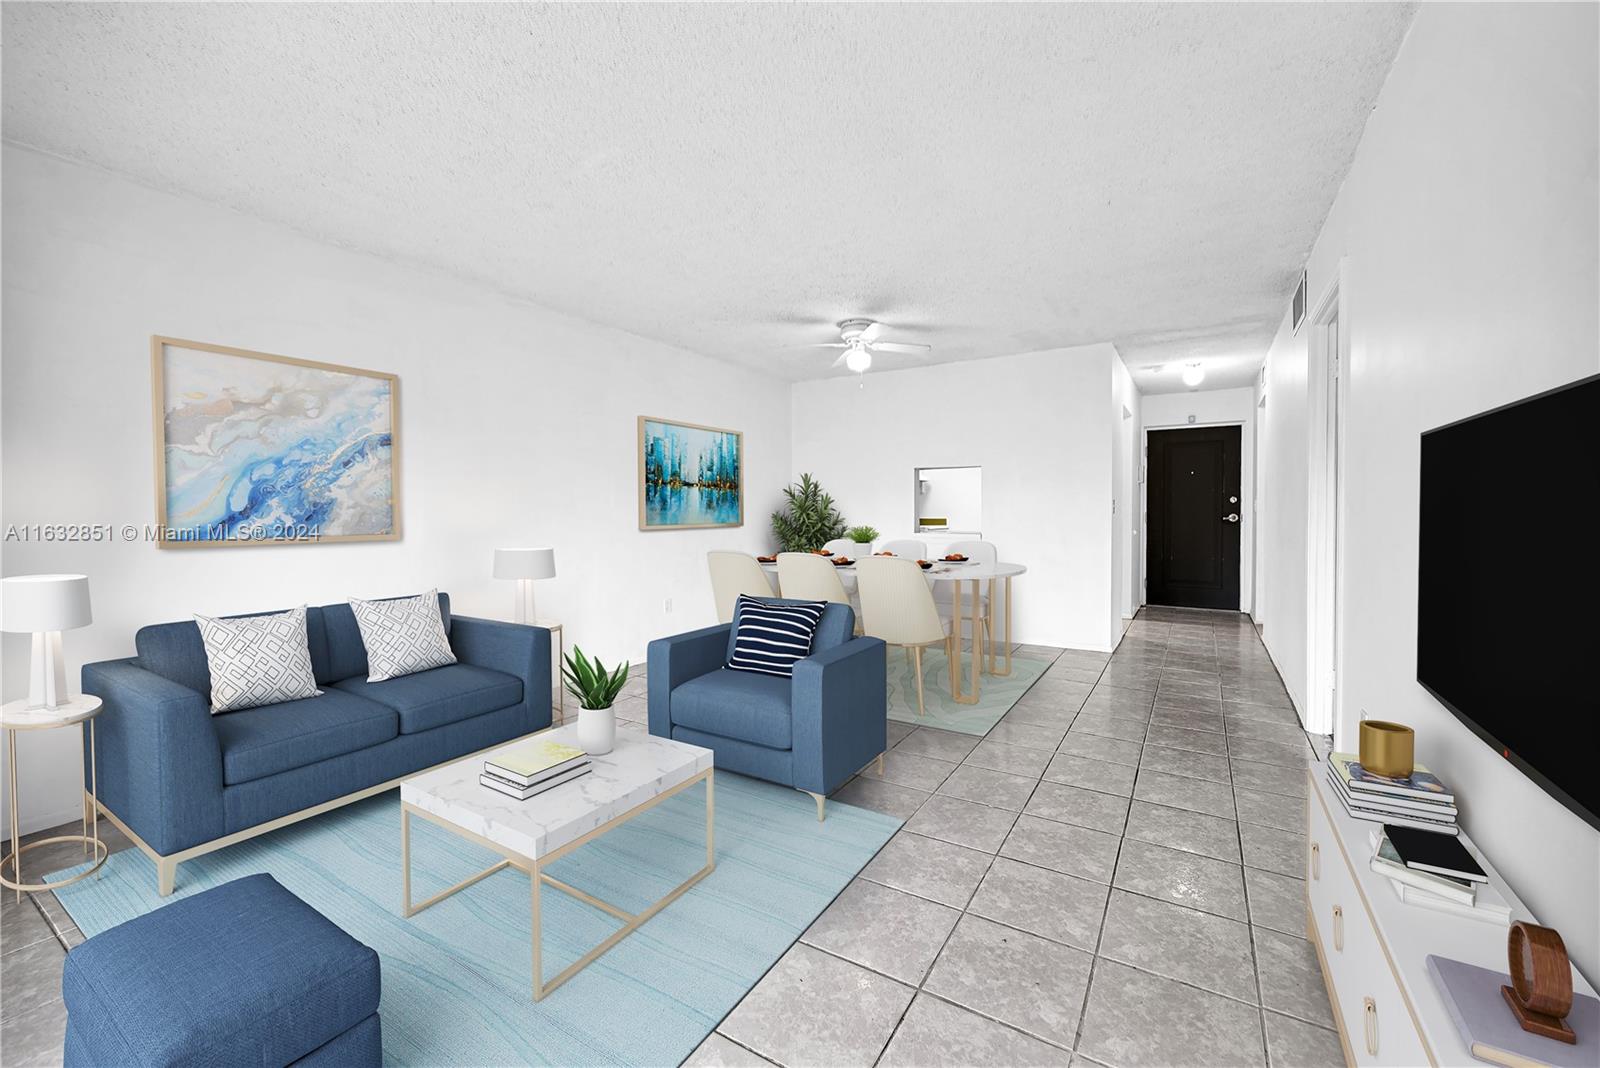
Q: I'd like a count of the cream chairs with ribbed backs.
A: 3